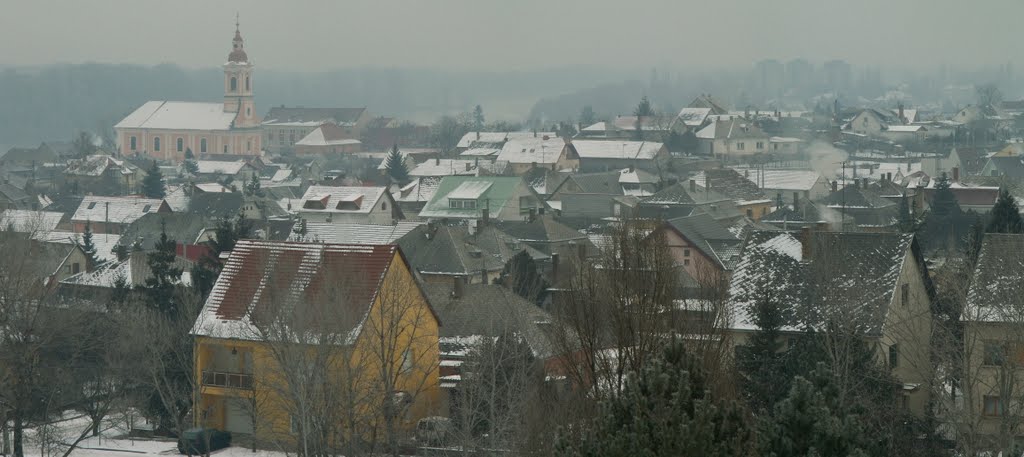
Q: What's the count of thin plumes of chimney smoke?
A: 2